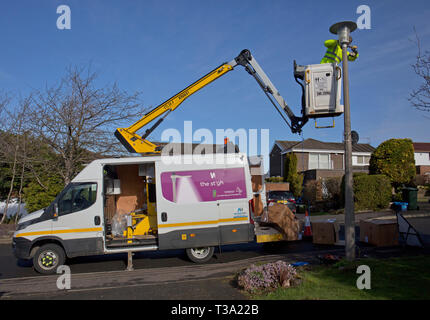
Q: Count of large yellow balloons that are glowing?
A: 0